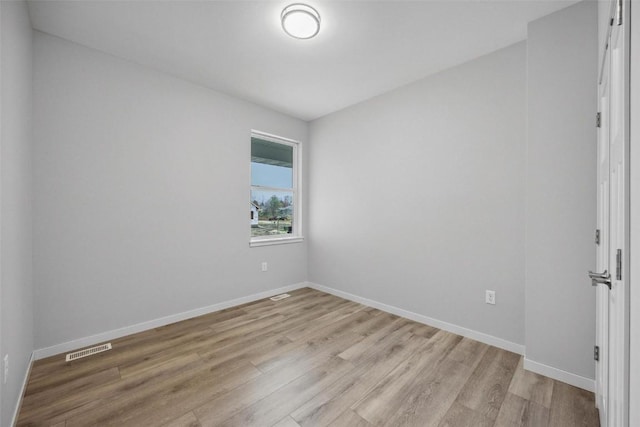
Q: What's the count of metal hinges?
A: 5